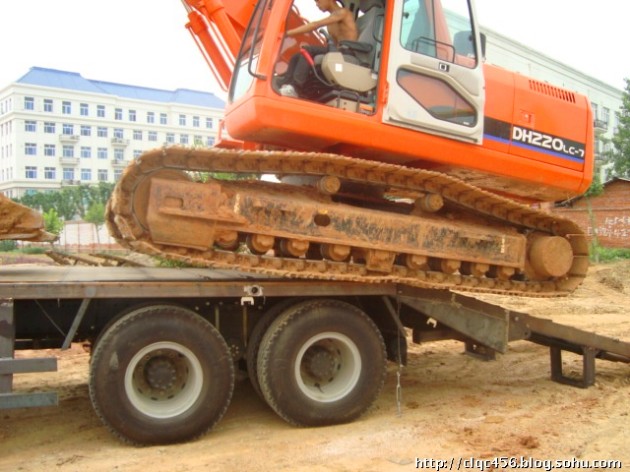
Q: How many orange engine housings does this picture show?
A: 1